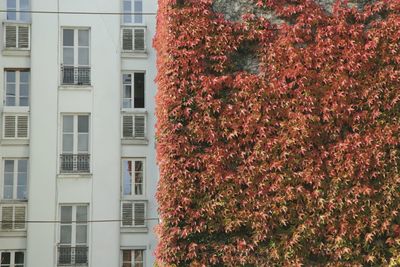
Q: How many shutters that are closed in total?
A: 6